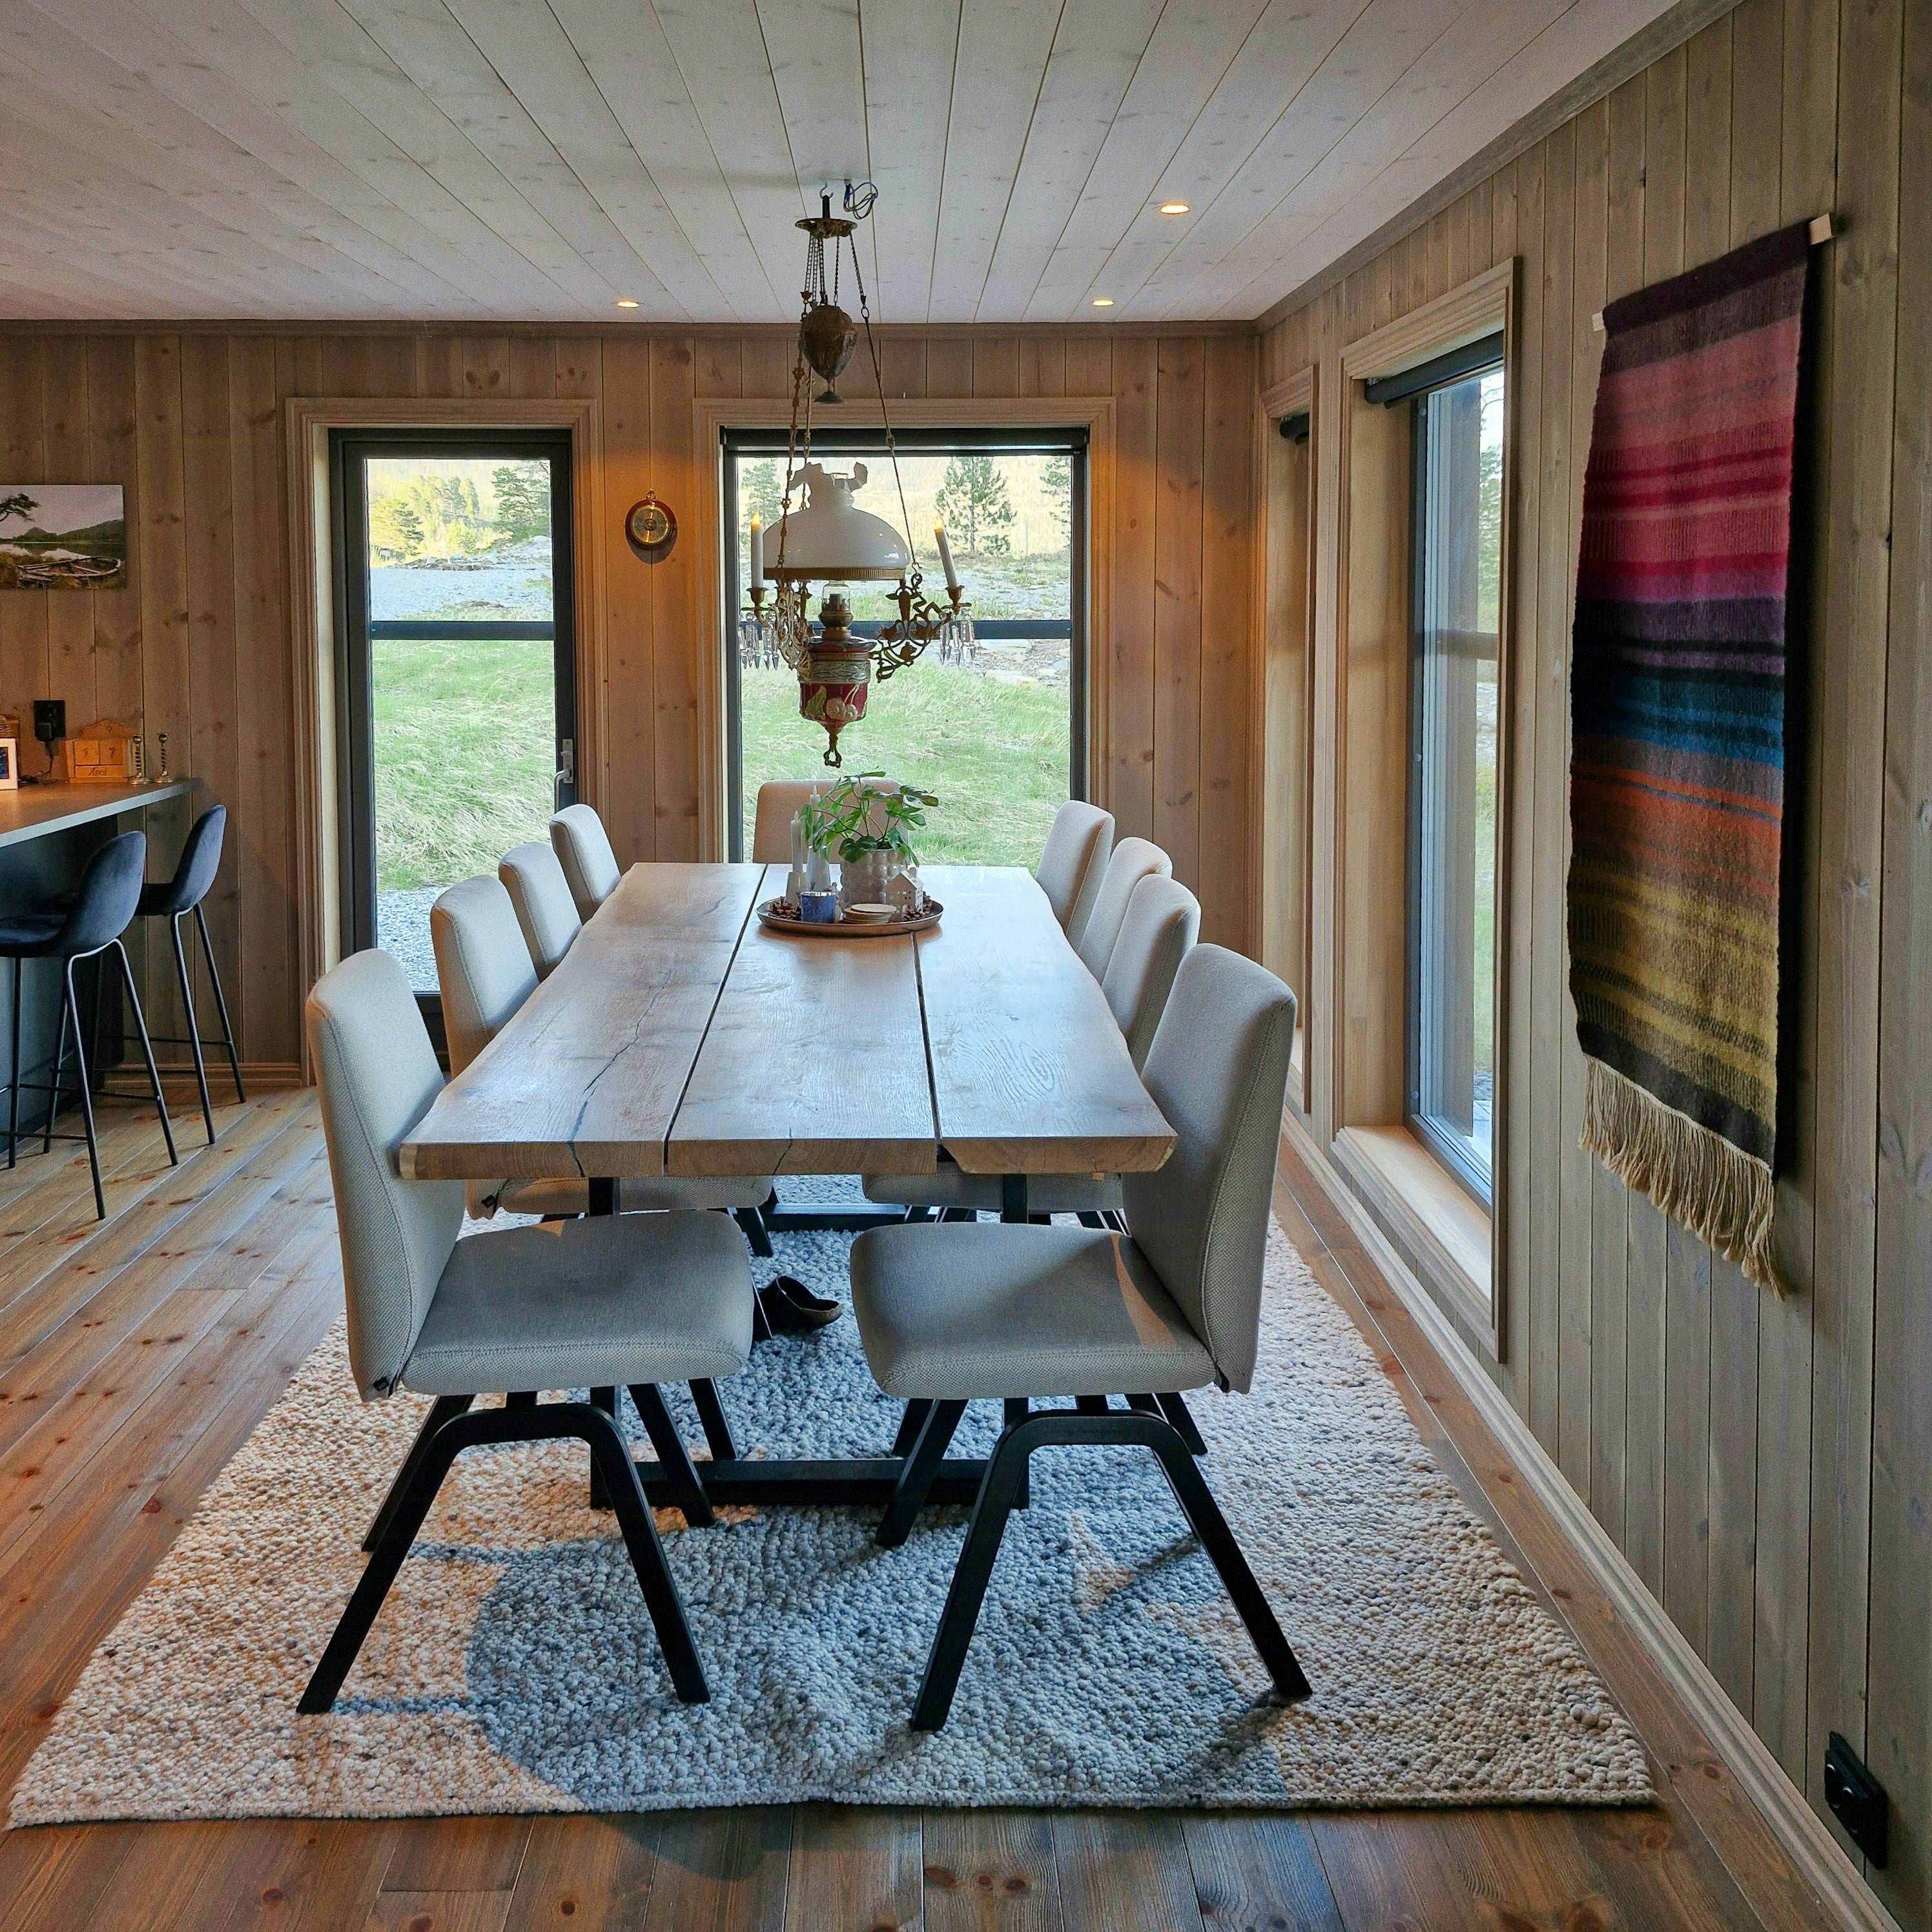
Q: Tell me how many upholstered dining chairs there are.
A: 9